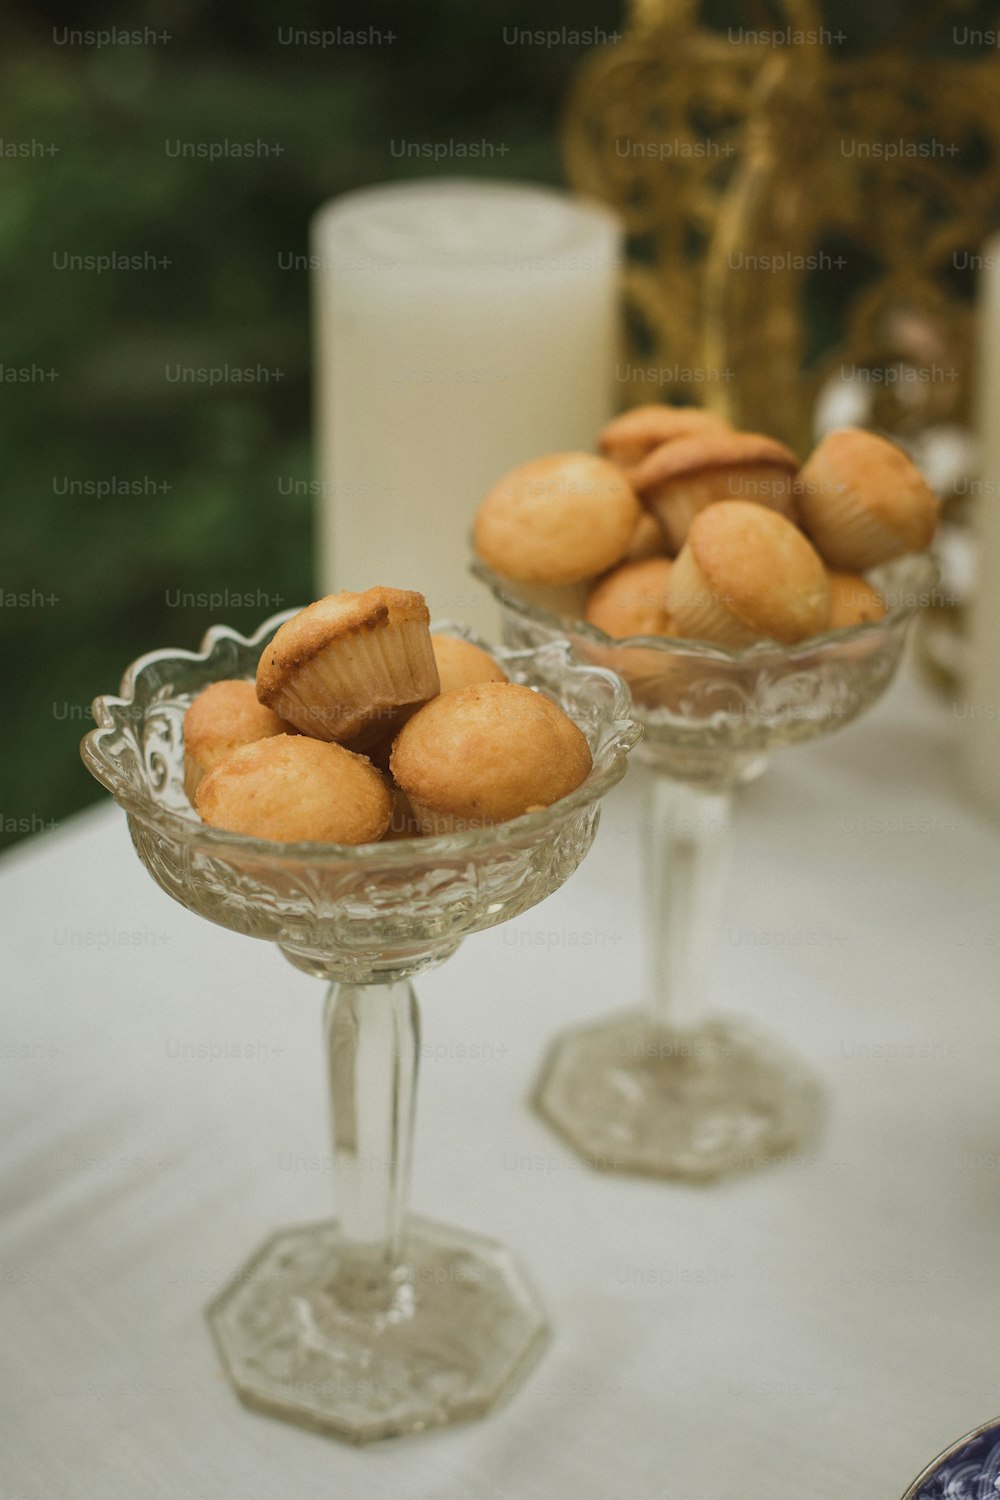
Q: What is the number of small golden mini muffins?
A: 12